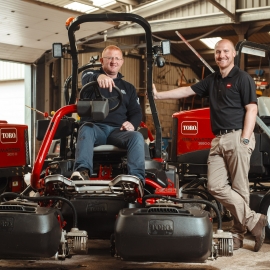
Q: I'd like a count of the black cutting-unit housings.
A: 3